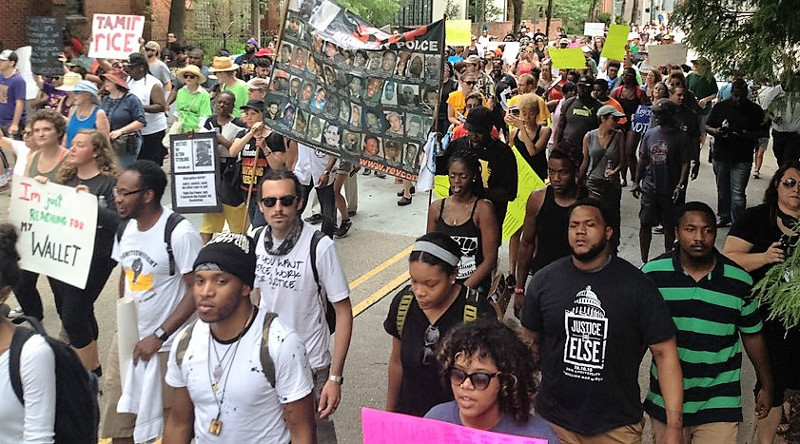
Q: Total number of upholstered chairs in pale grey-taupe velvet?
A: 0